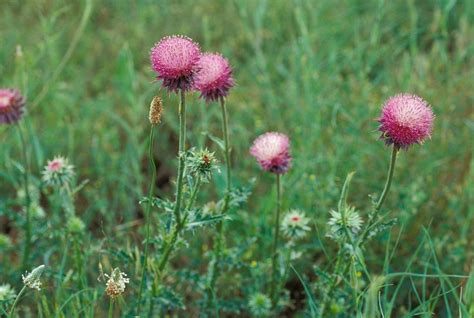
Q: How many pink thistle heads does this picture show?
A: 5